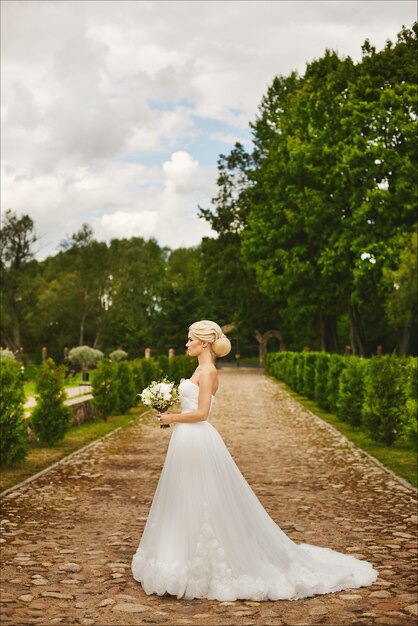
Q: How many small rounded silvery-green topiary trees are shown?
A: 3